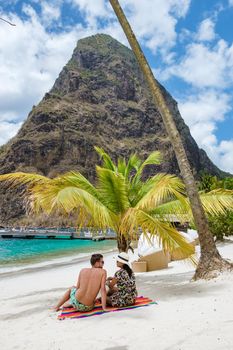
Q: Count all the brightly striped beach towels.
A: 1